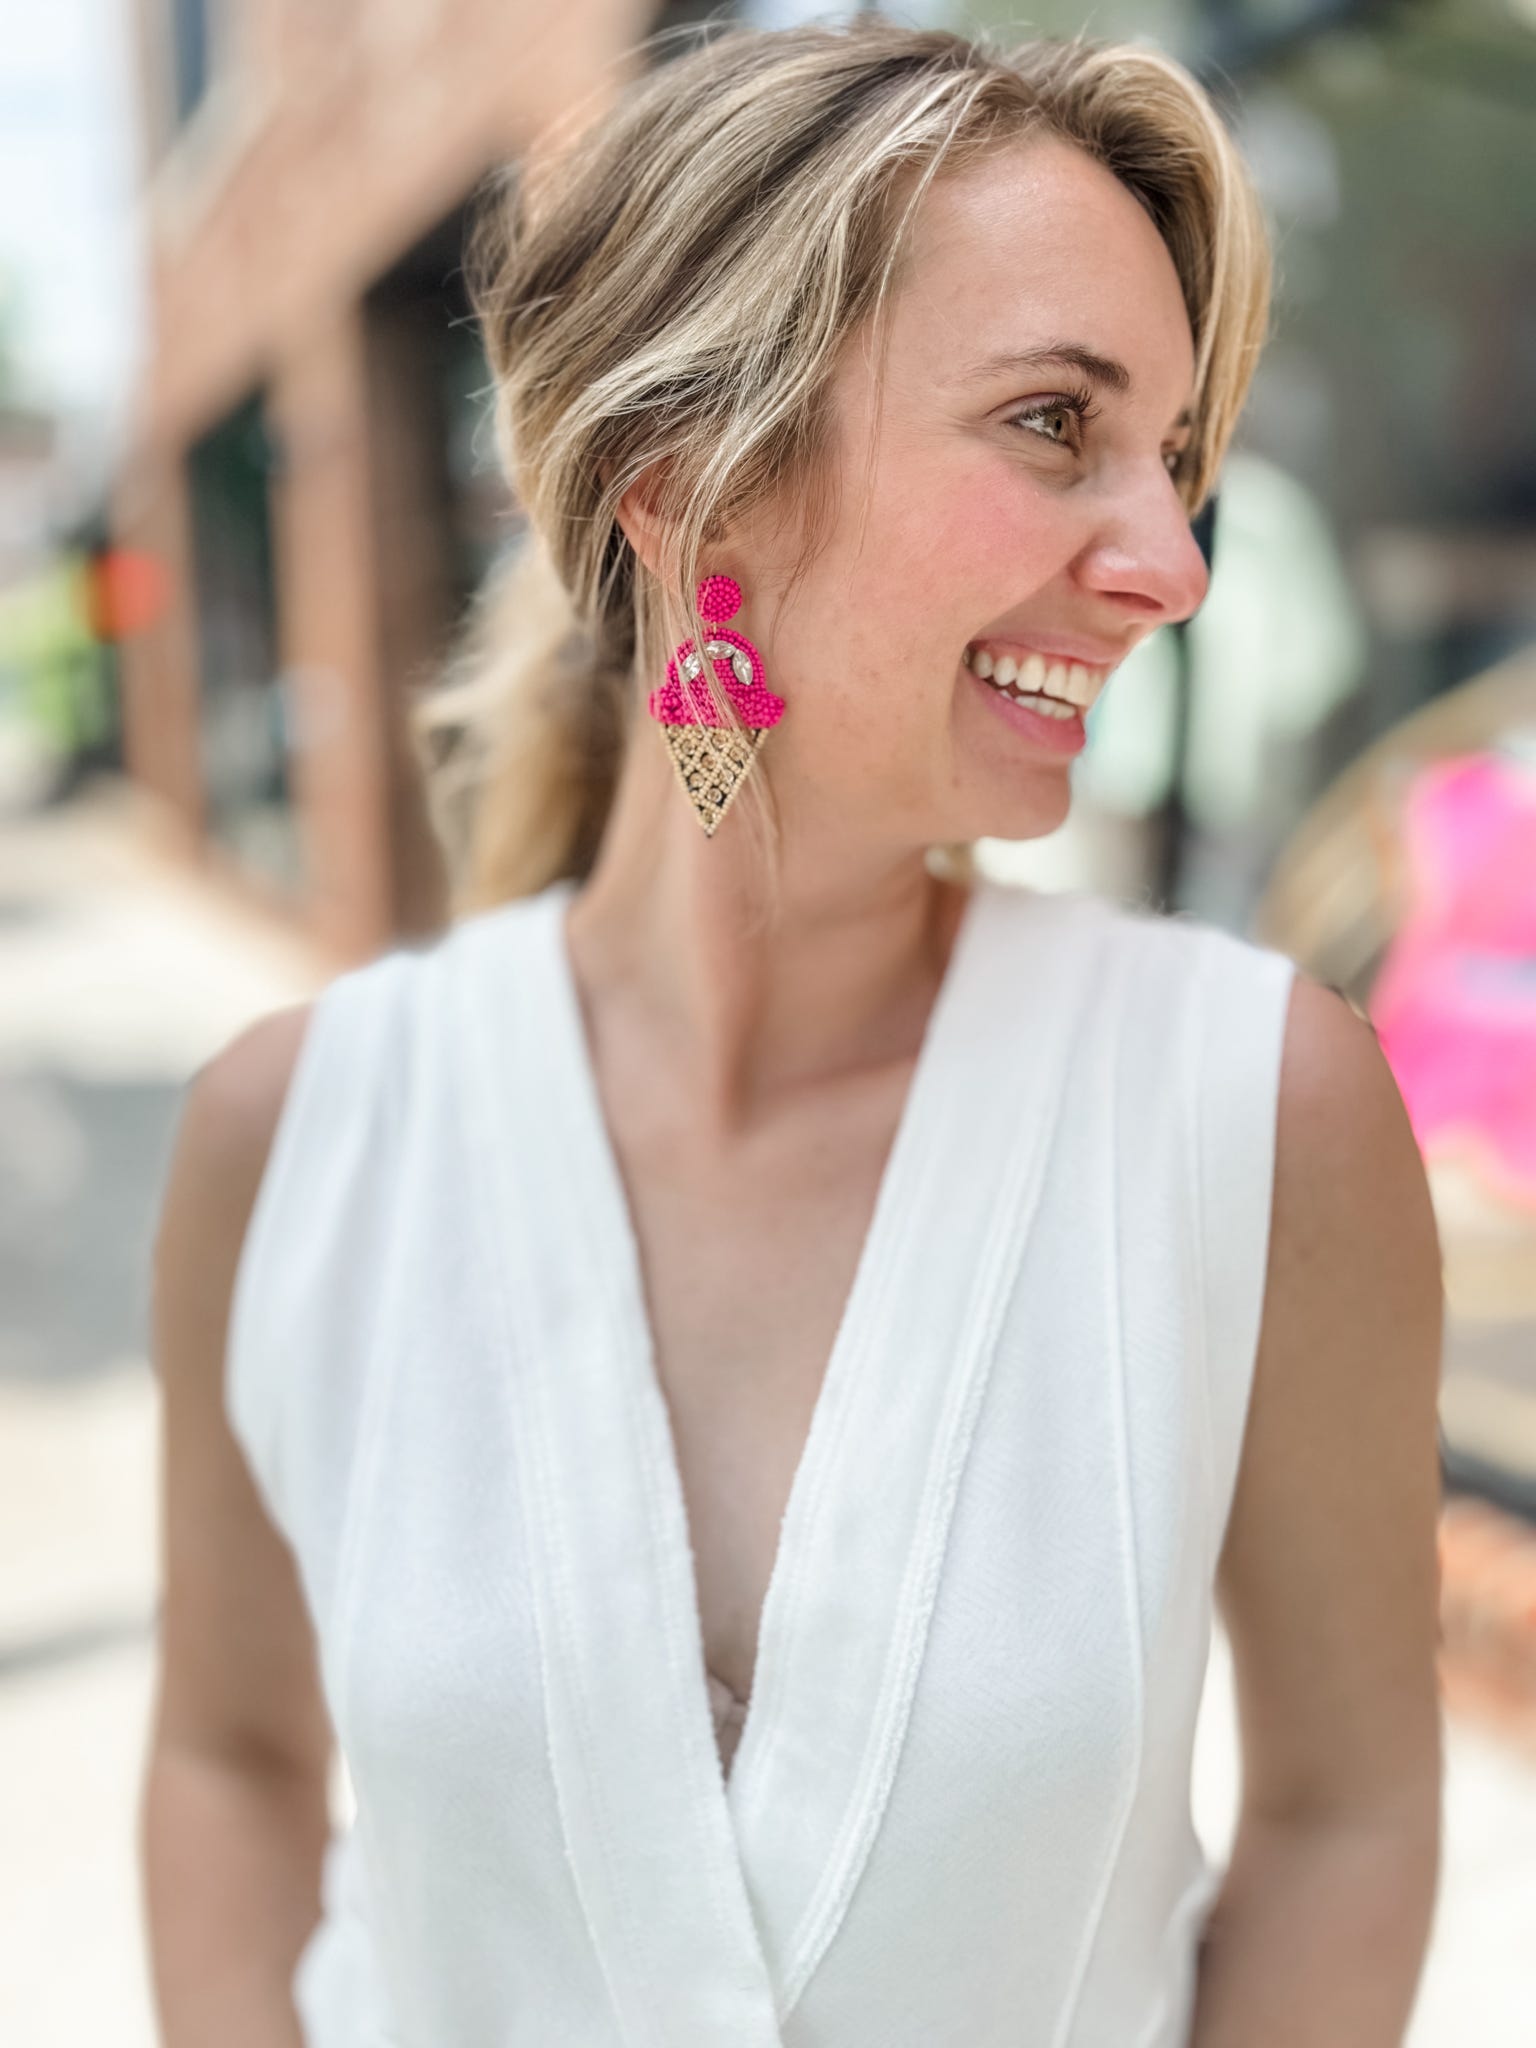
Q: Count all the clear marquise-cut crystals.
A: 3